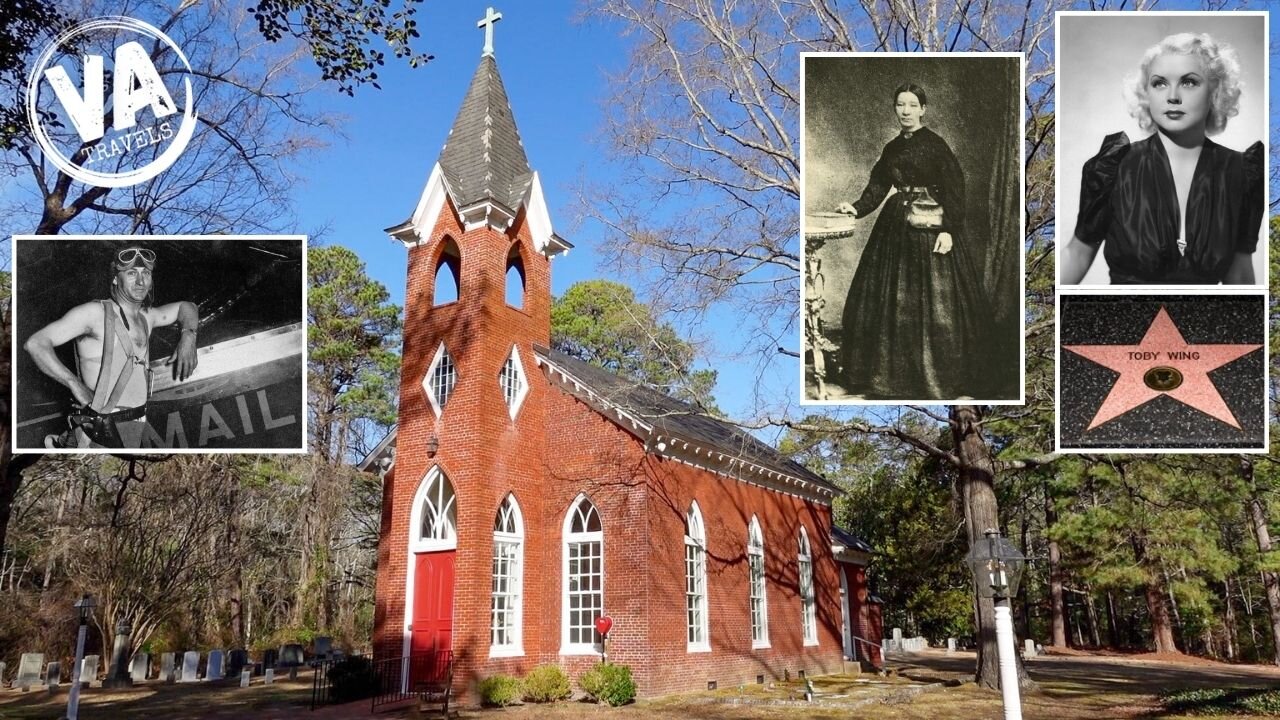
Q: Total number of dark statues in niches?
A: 0